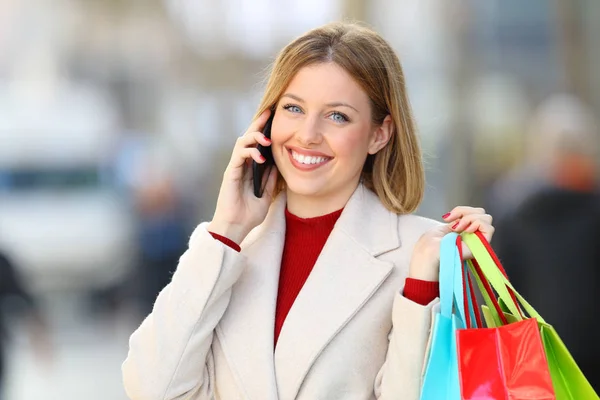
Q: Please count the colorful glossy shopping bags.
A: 3